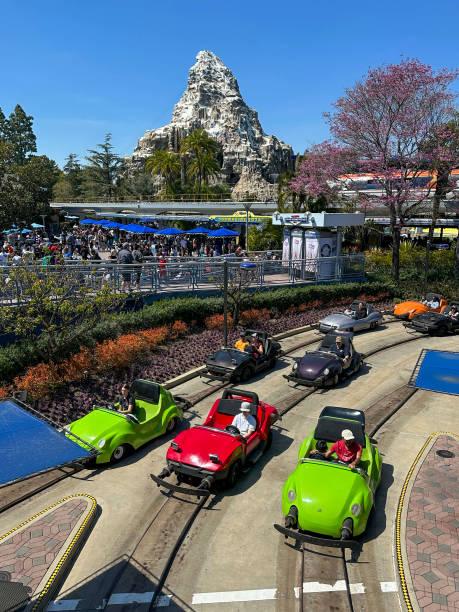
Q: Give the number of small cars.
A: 8